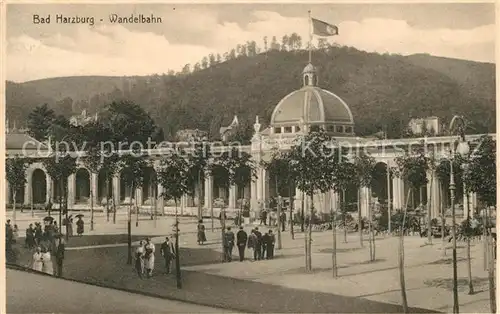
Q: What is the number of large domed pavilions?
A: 1